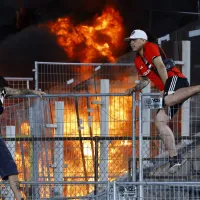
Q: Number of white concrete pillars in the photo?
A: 5